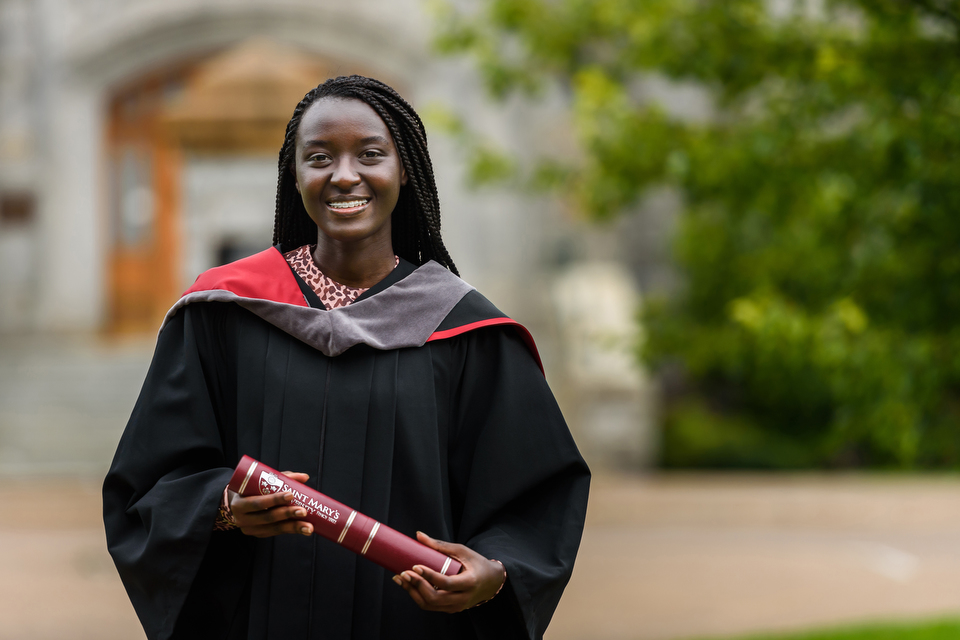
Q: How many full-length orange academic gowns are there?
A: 0